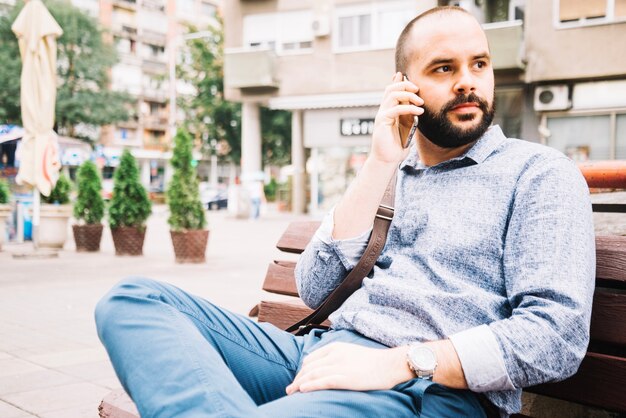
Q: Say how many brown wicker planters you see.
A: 3